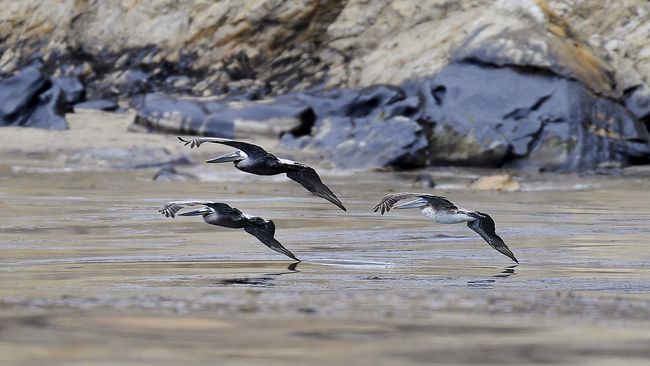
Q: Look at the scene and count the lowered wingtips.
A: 3